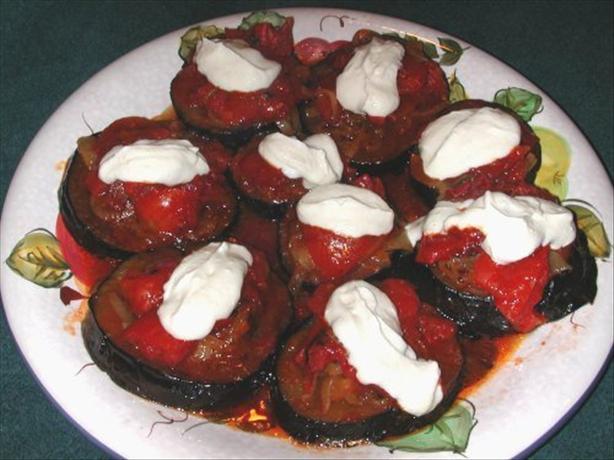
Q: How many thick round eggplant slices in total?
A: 9